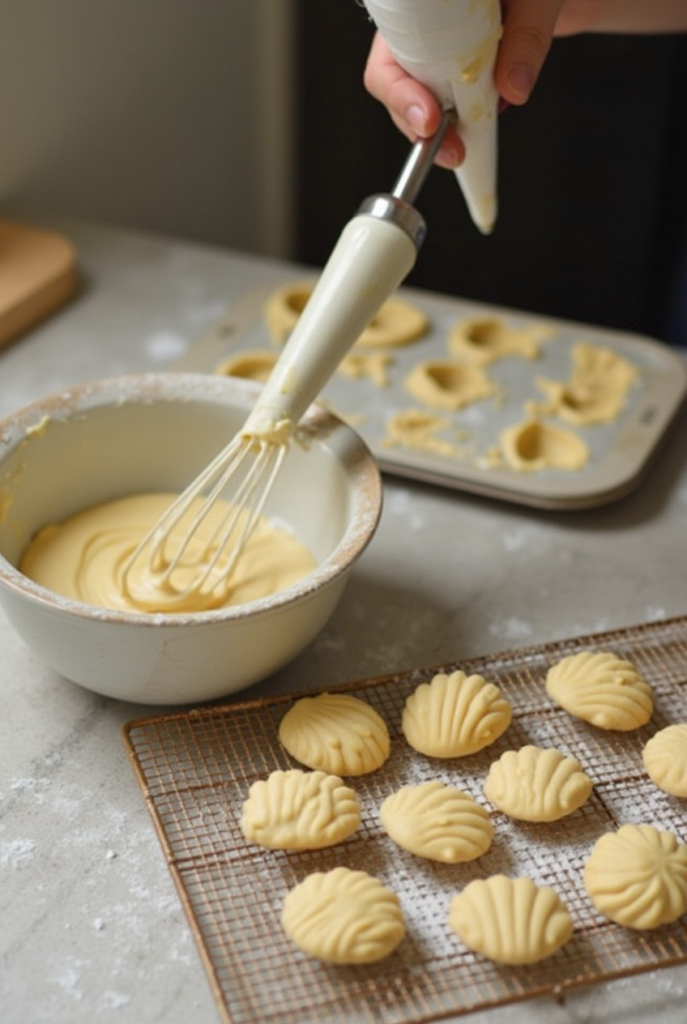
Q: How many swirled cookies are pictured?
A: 10